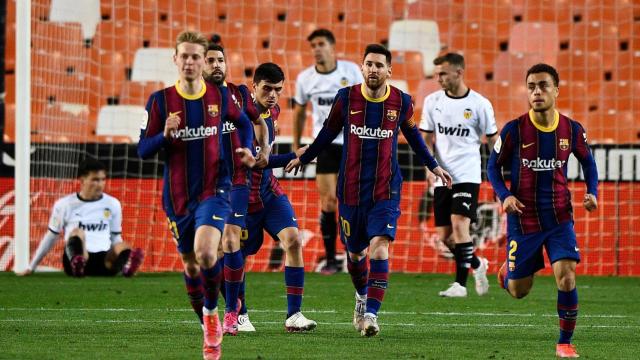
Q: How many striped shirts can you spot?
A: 5